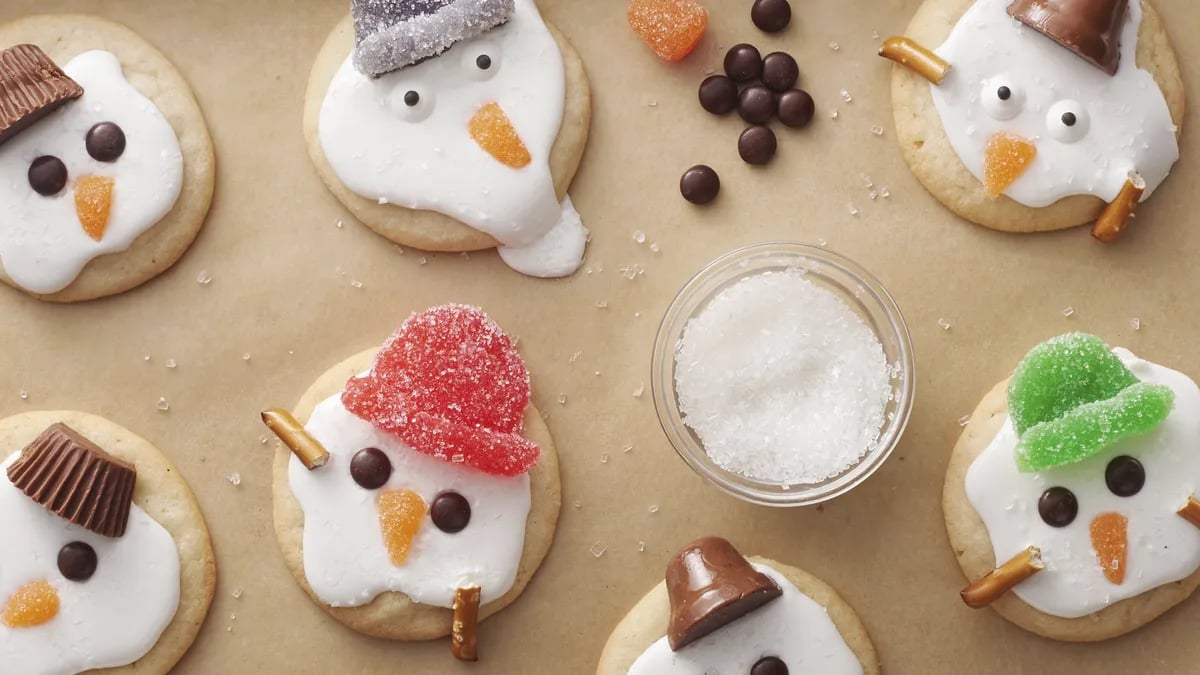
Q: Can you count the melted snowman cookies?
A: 7